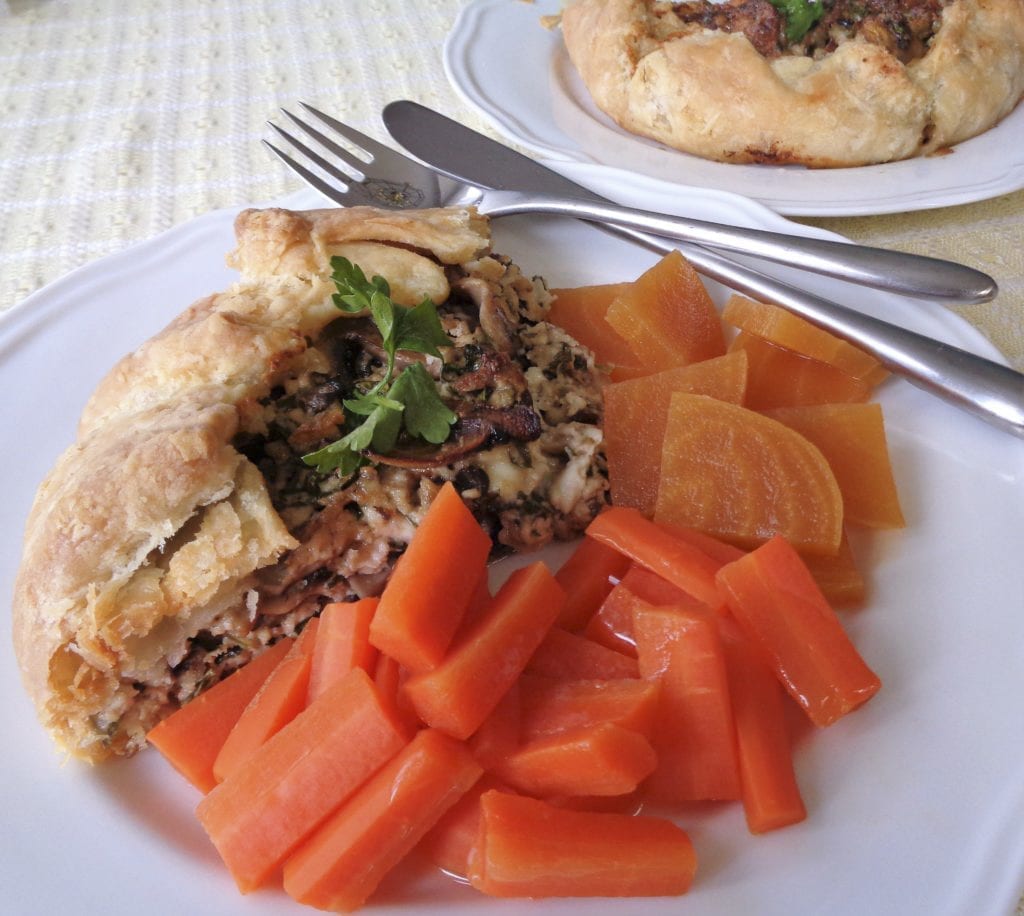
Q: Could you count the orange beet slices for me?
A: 8